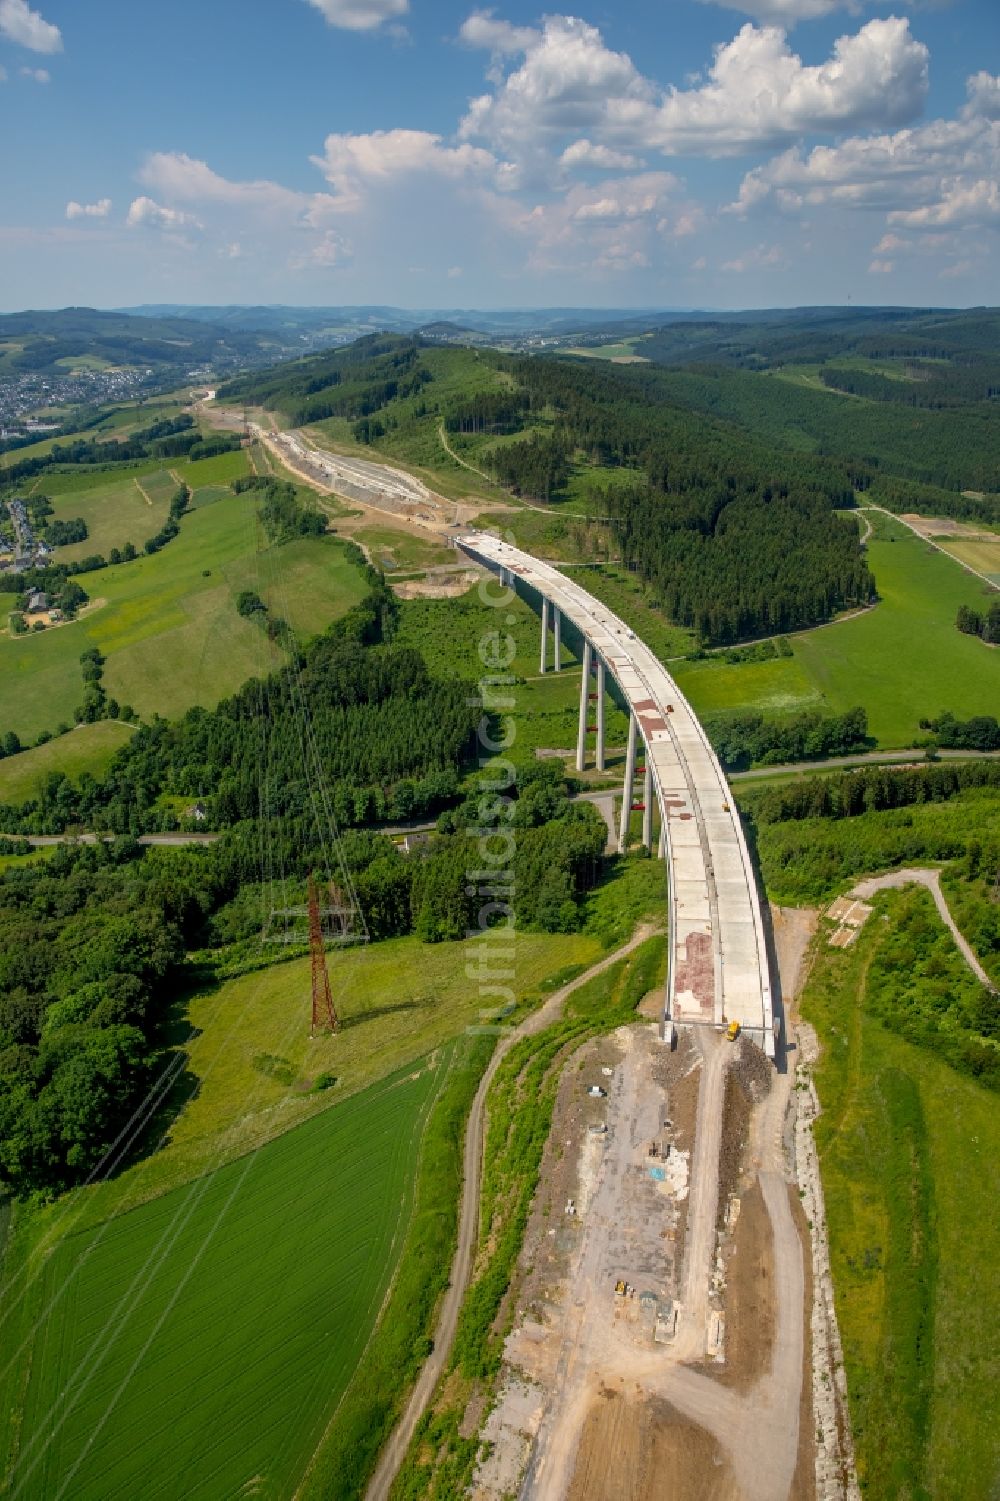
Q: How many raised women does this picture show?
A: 0